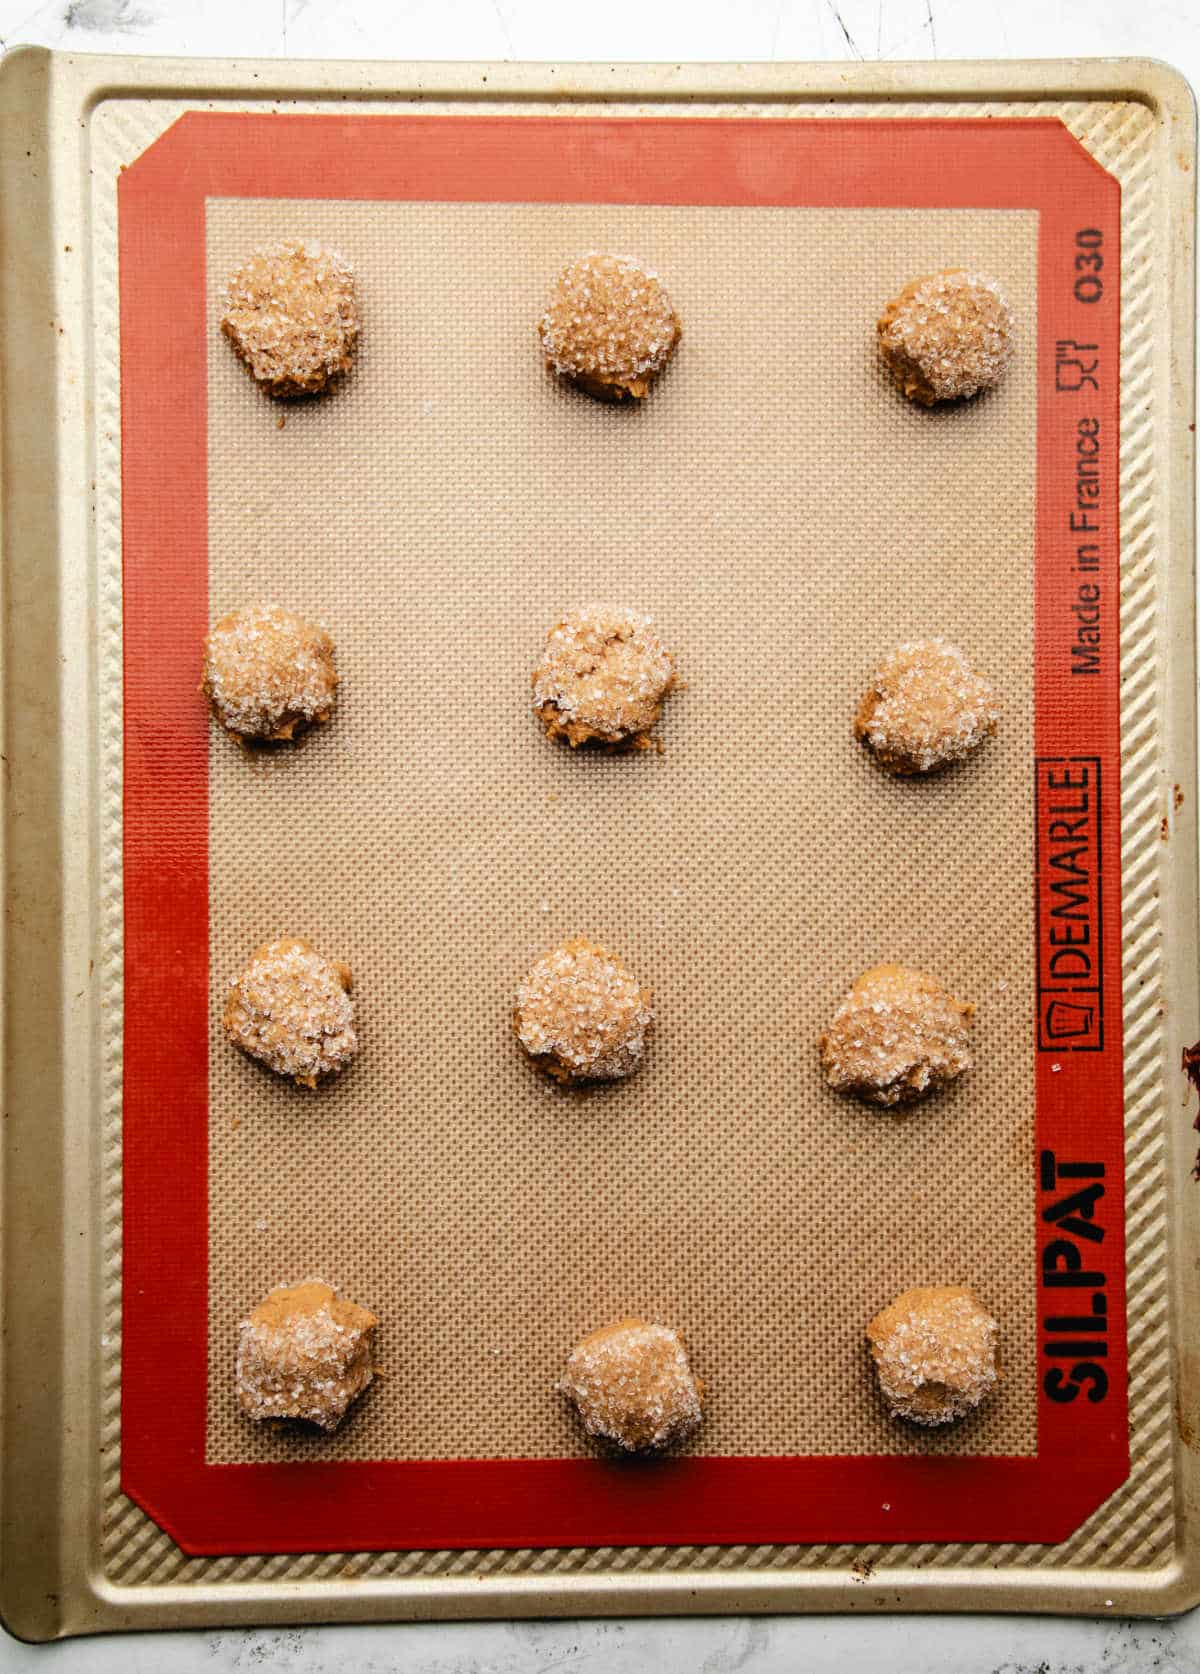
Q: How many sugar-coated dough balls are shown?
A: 12